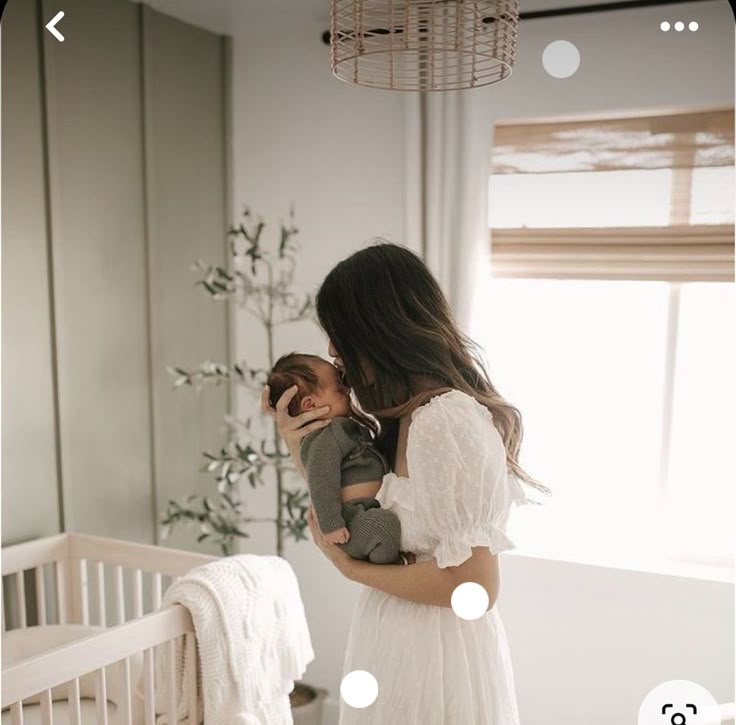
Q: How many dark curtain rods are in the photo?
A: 1